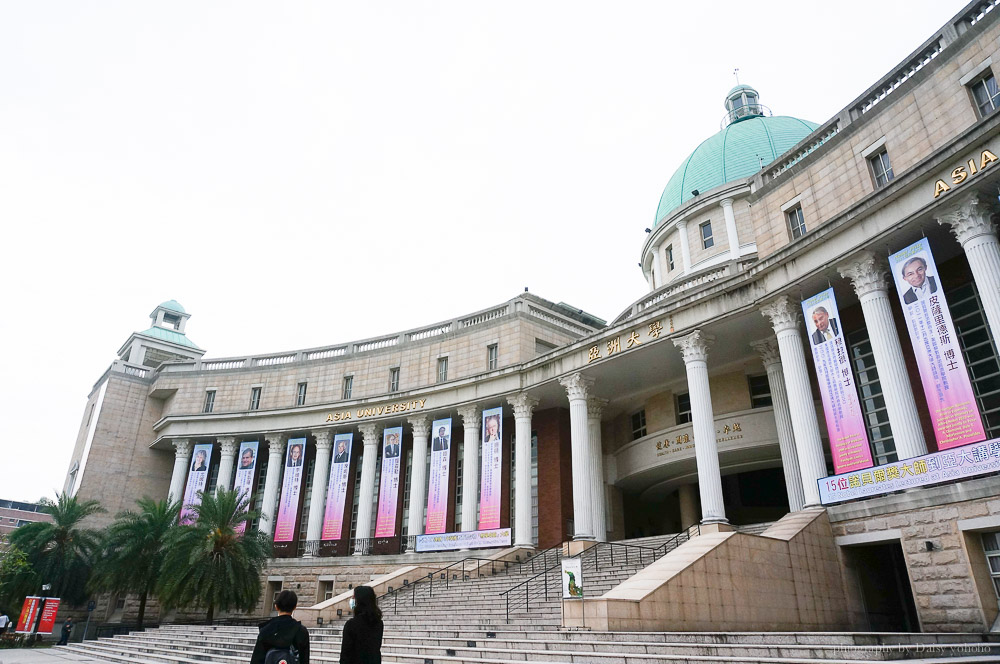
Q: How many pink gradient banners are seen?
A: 9